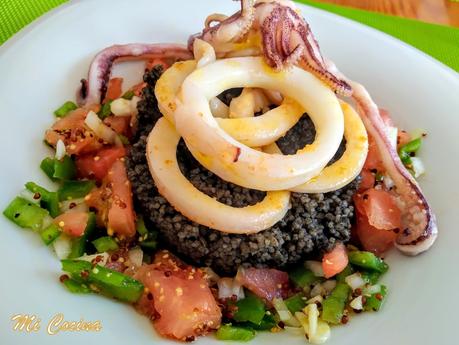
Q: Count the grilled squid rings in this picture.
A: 4